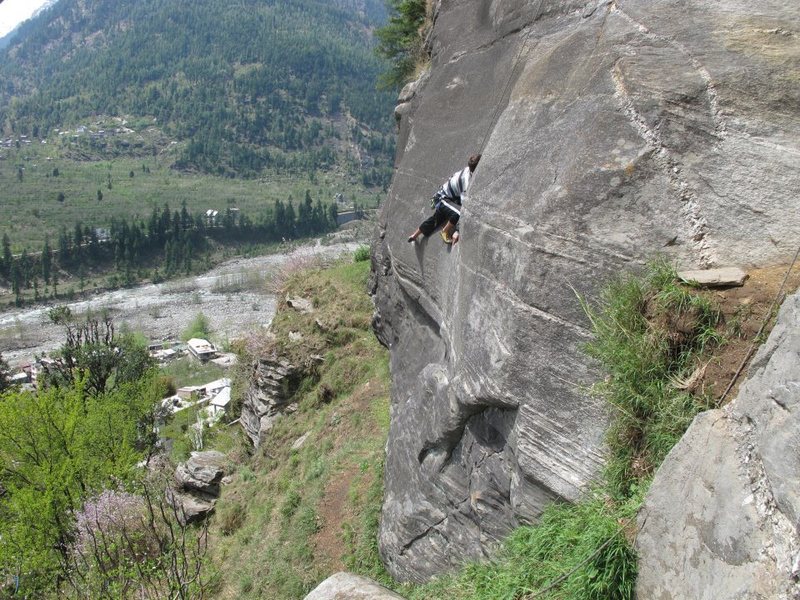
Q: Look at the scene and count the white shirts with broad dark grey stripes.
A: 1